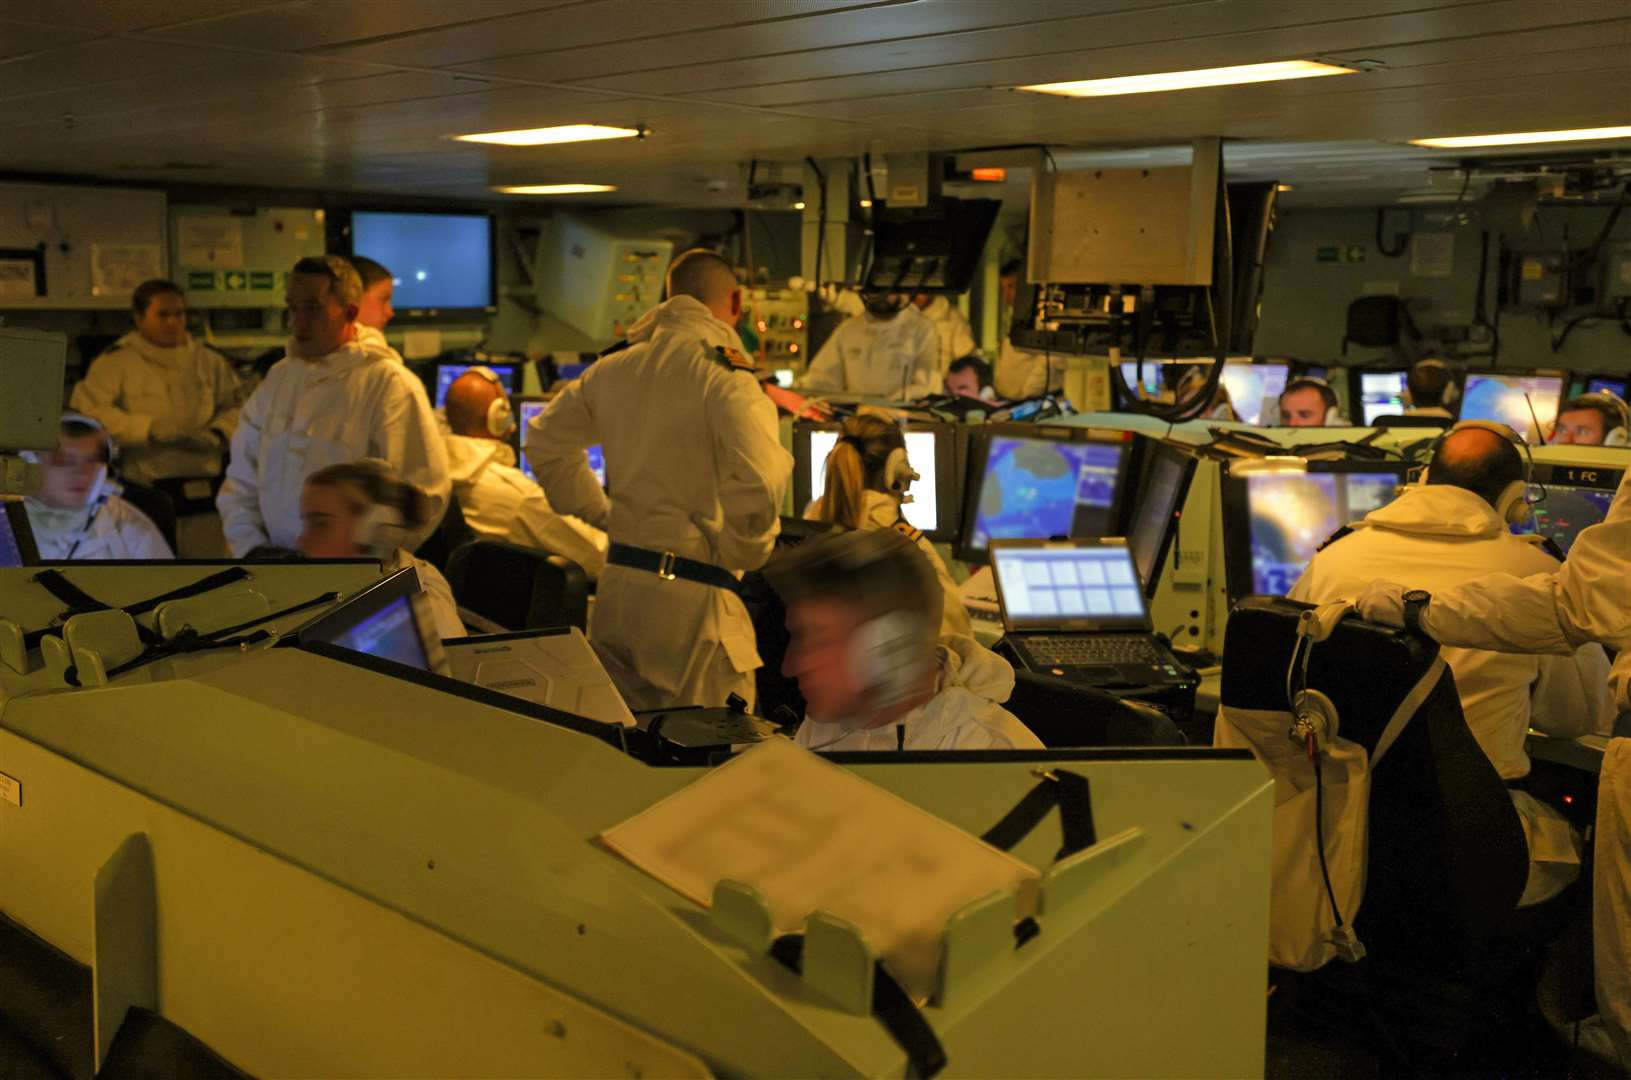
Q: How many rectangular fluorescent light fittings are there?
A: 4